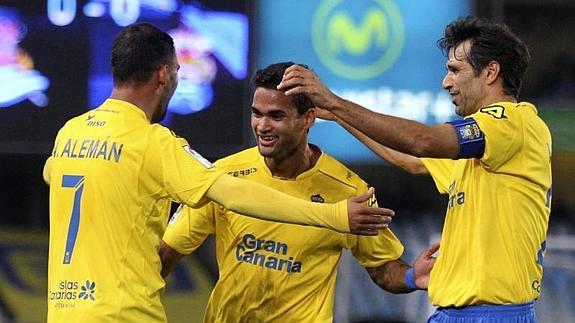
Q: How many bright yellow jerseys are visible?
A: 3